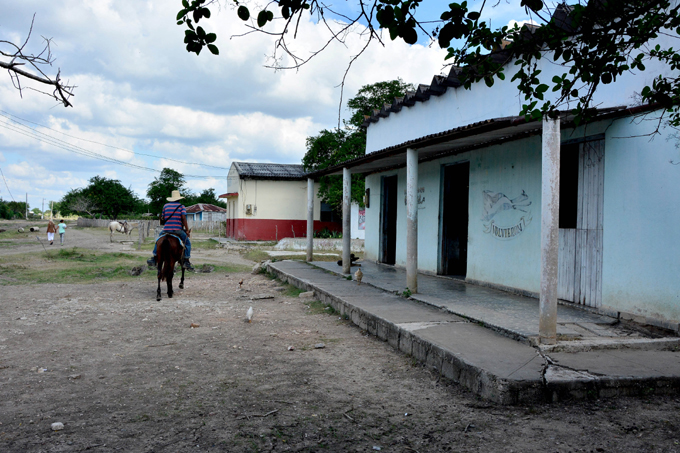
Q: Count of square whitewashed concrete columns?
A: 4